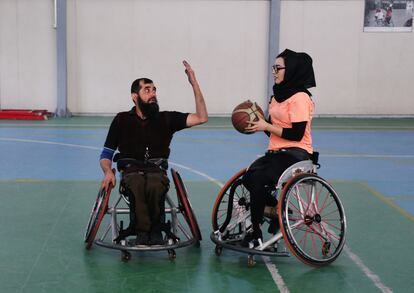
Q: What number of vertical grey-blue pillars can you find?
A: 2